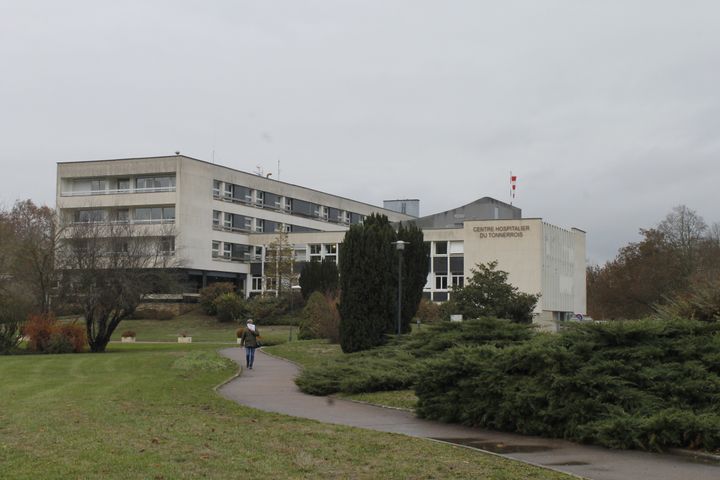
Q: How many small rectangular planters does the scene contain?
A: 3